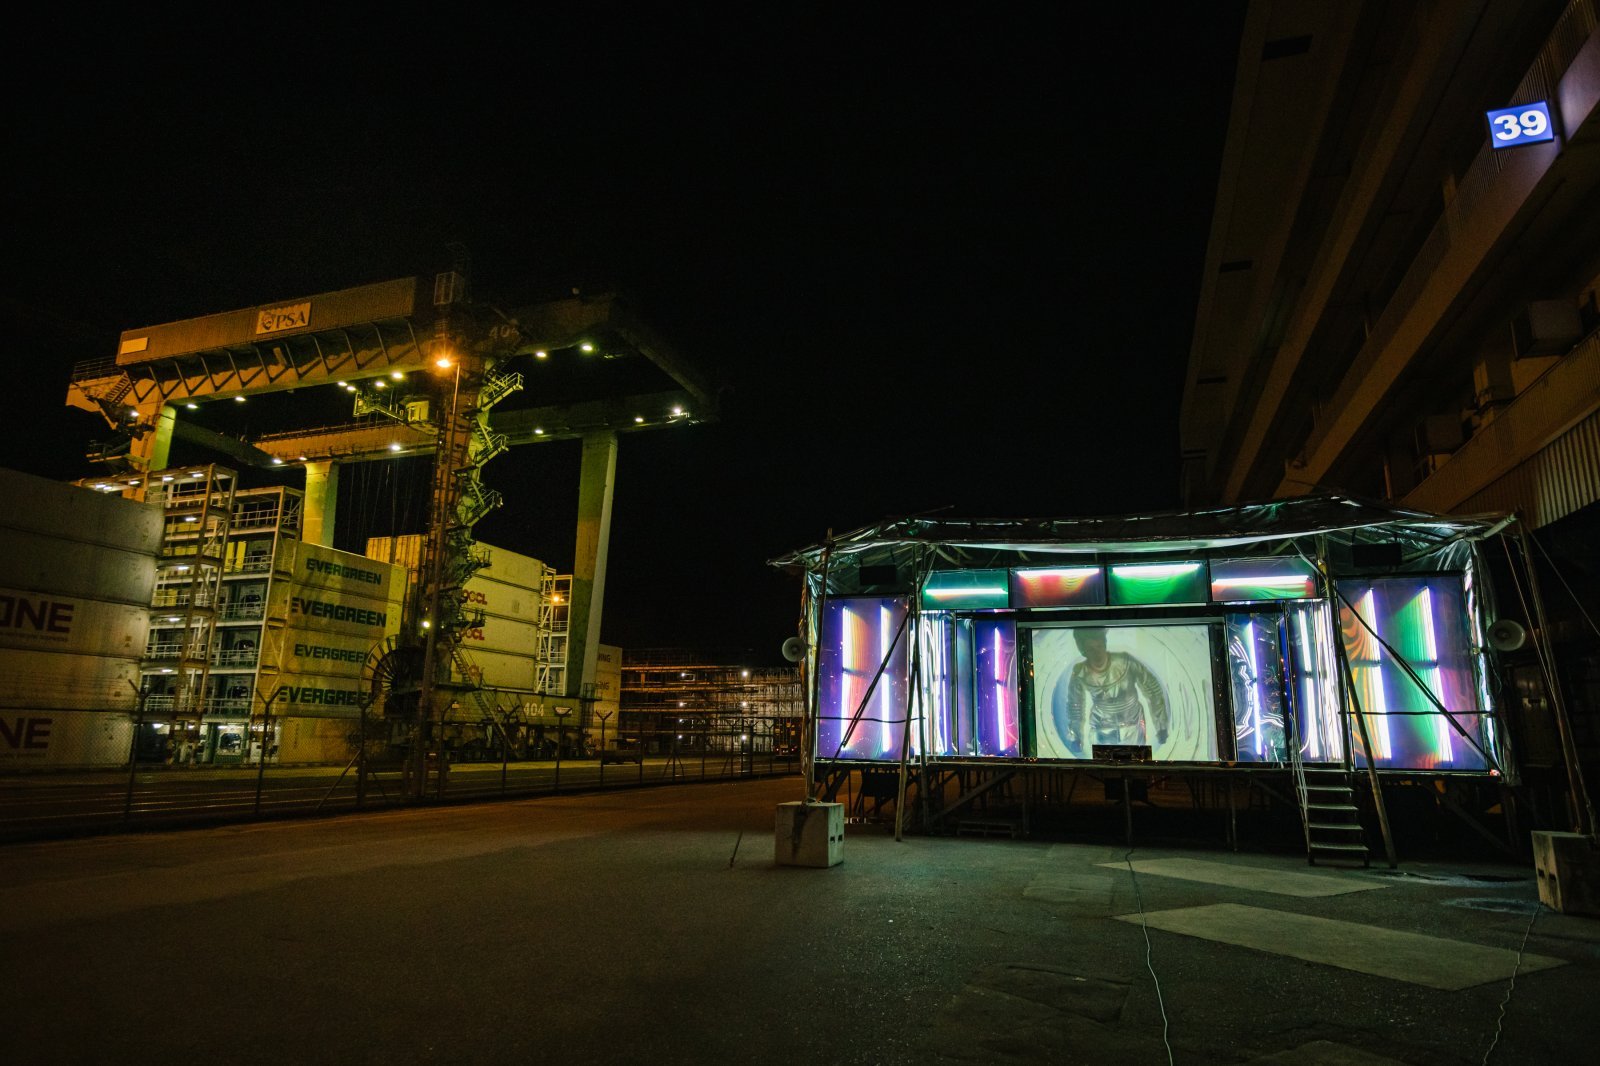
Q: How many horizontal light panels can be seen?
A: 4